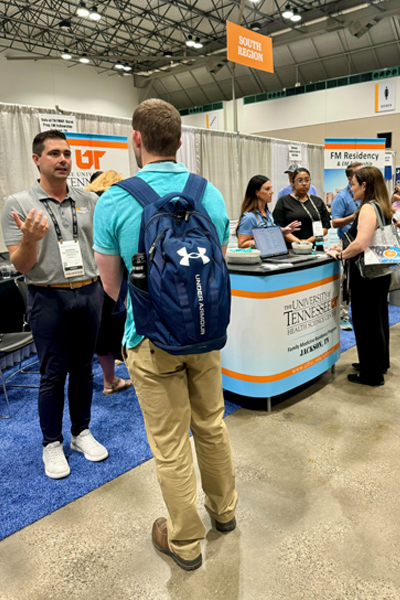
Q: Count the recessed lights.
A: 11